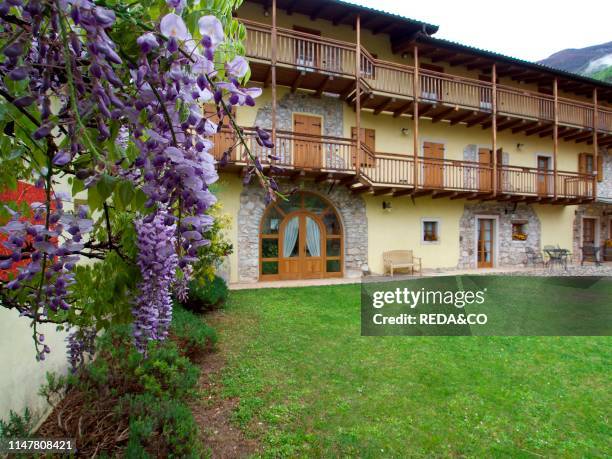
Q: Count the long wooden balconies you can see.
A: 2